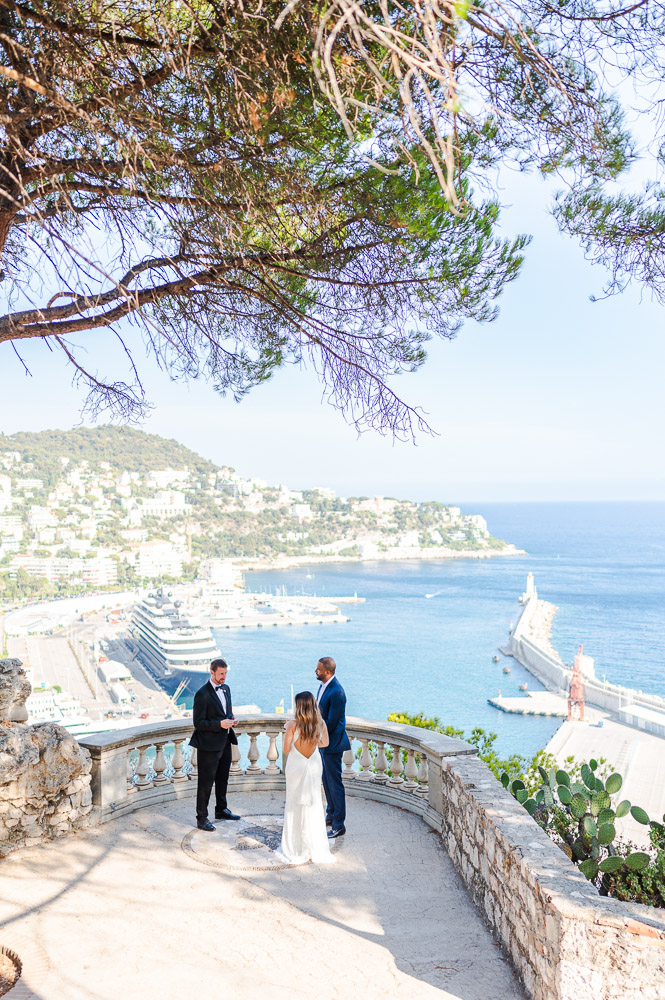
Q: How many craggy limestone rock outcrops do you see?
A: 1